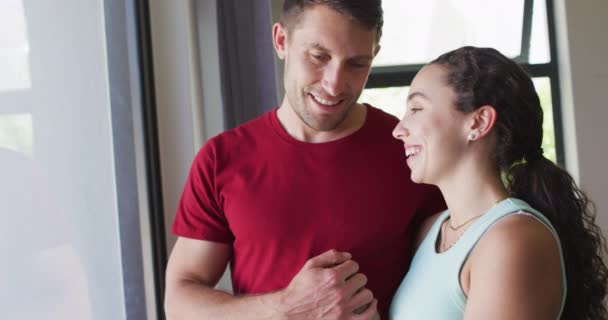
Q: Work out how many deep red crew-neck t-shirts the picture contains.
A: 1